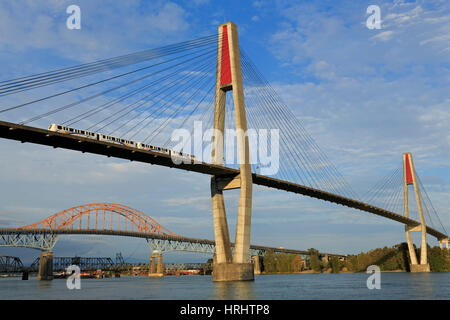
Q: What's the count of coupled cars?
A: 4